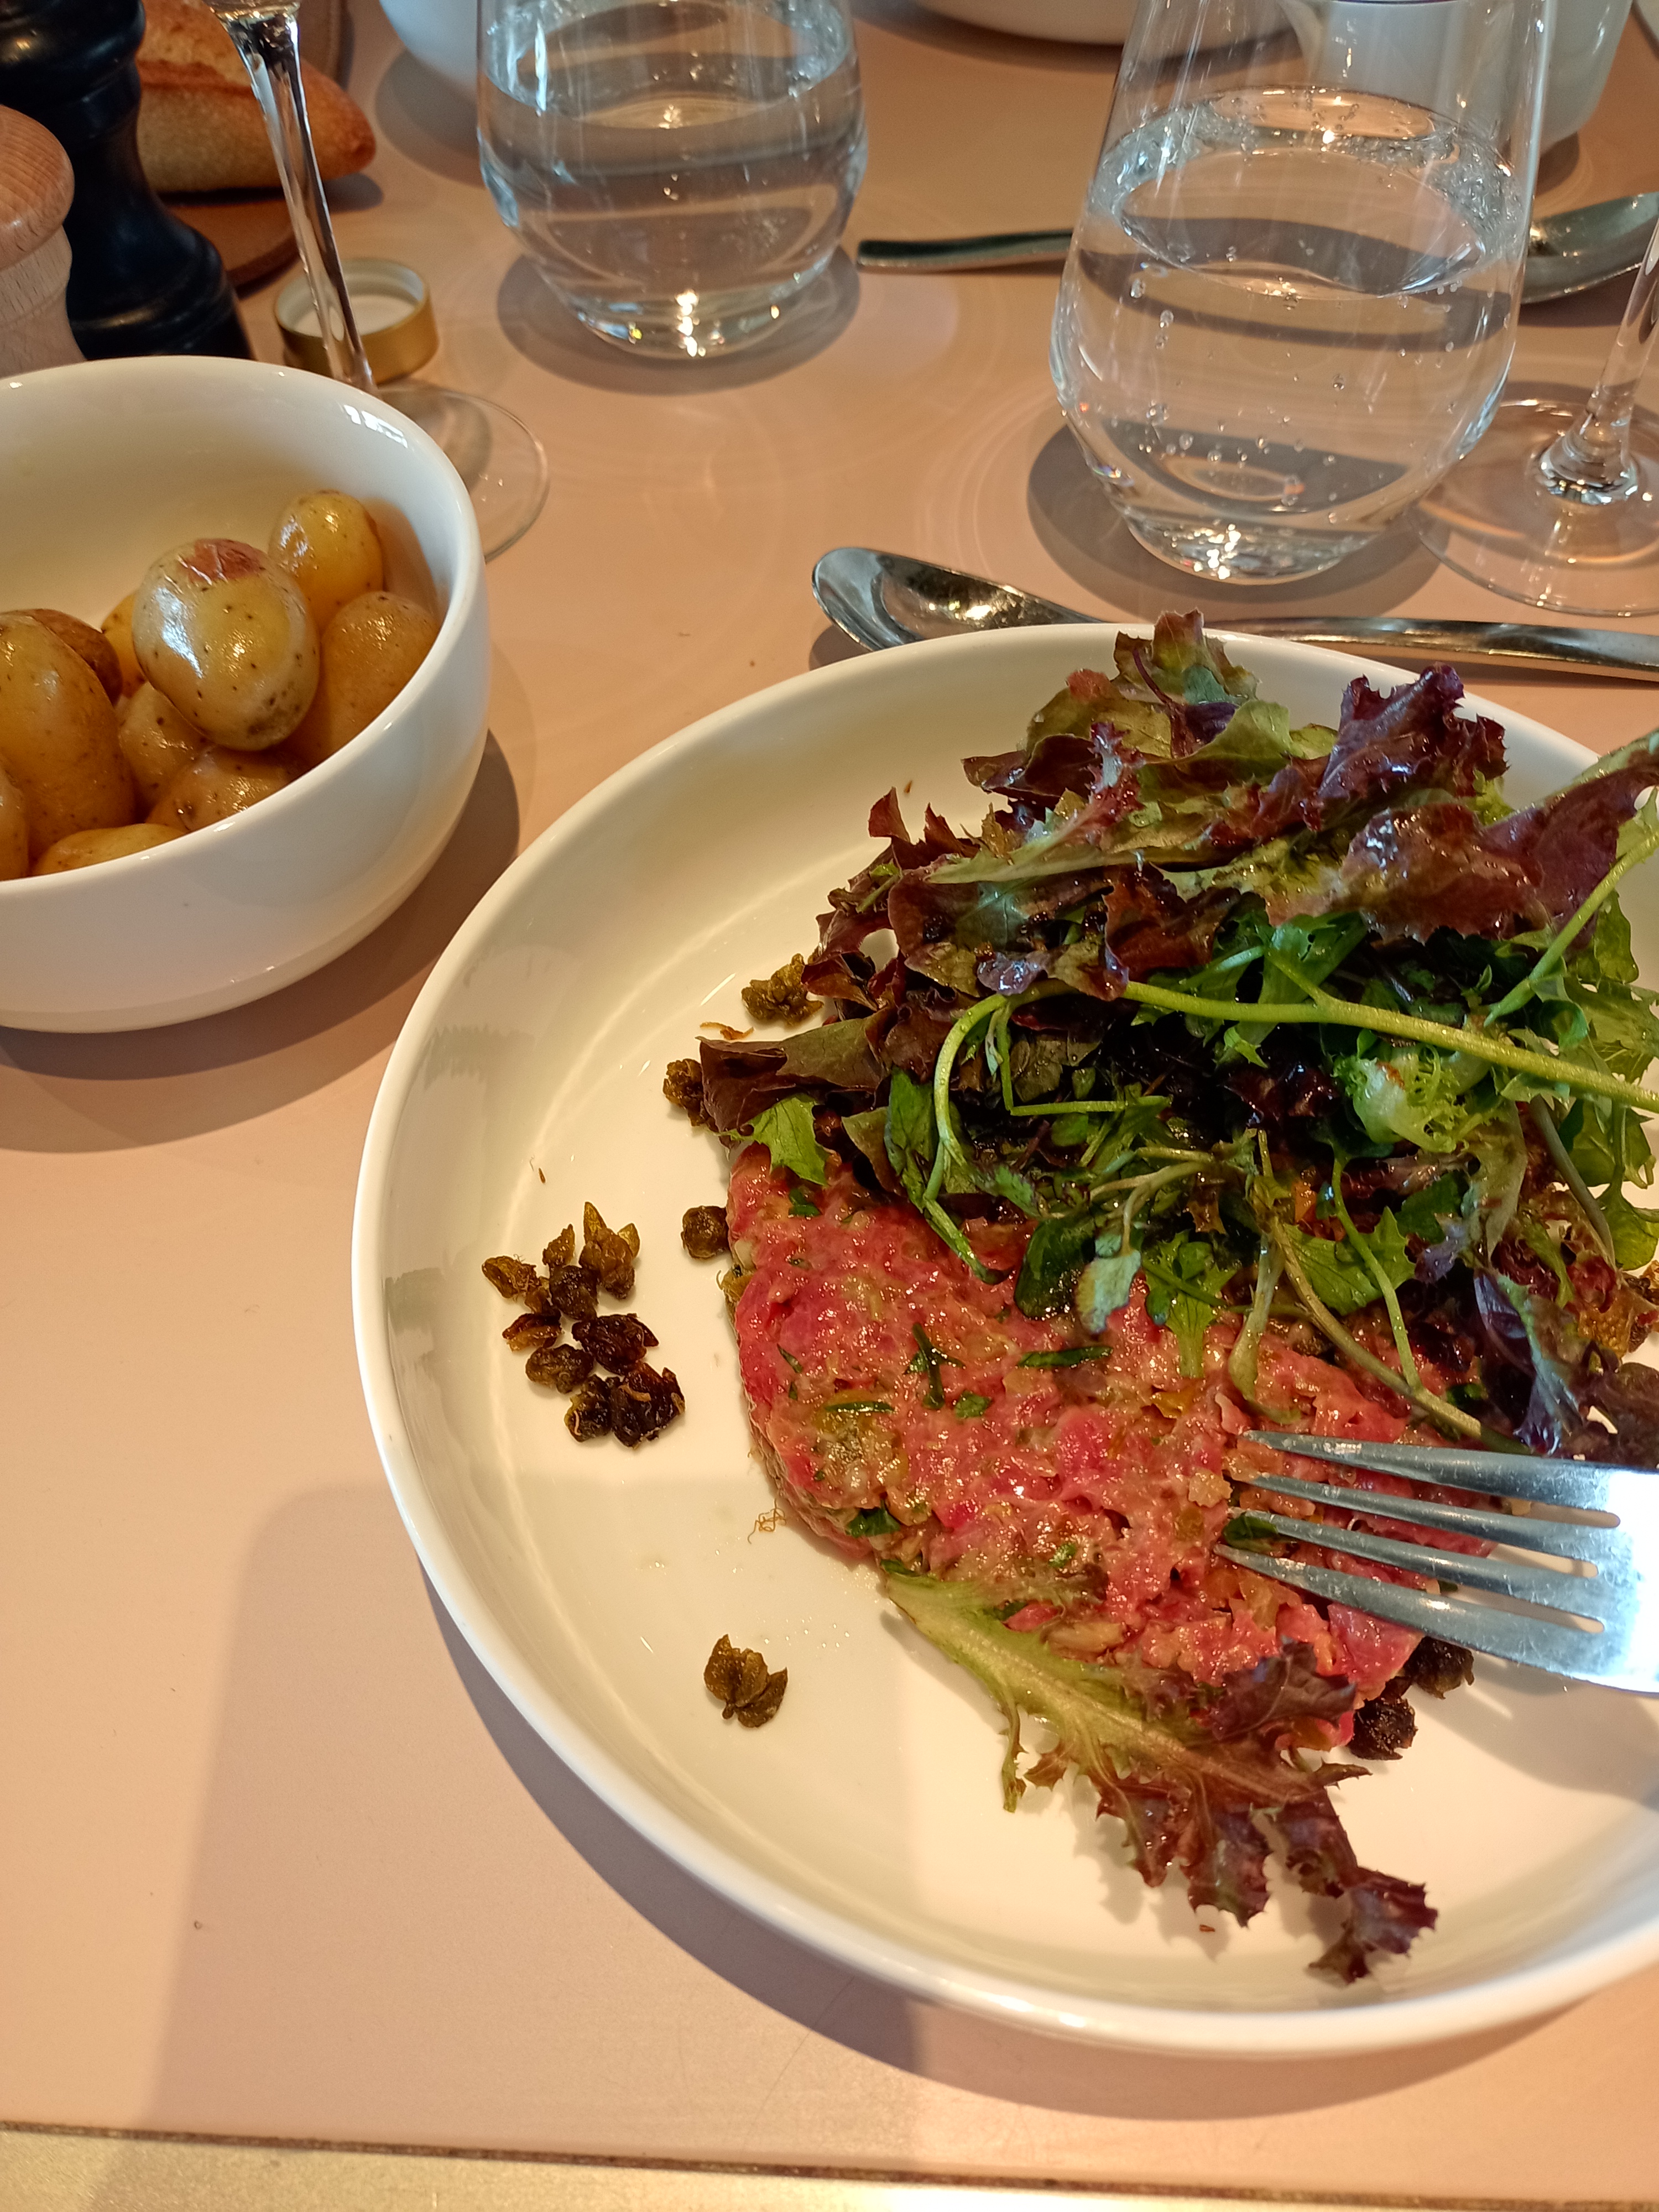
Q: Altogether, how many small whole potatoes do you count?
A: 10